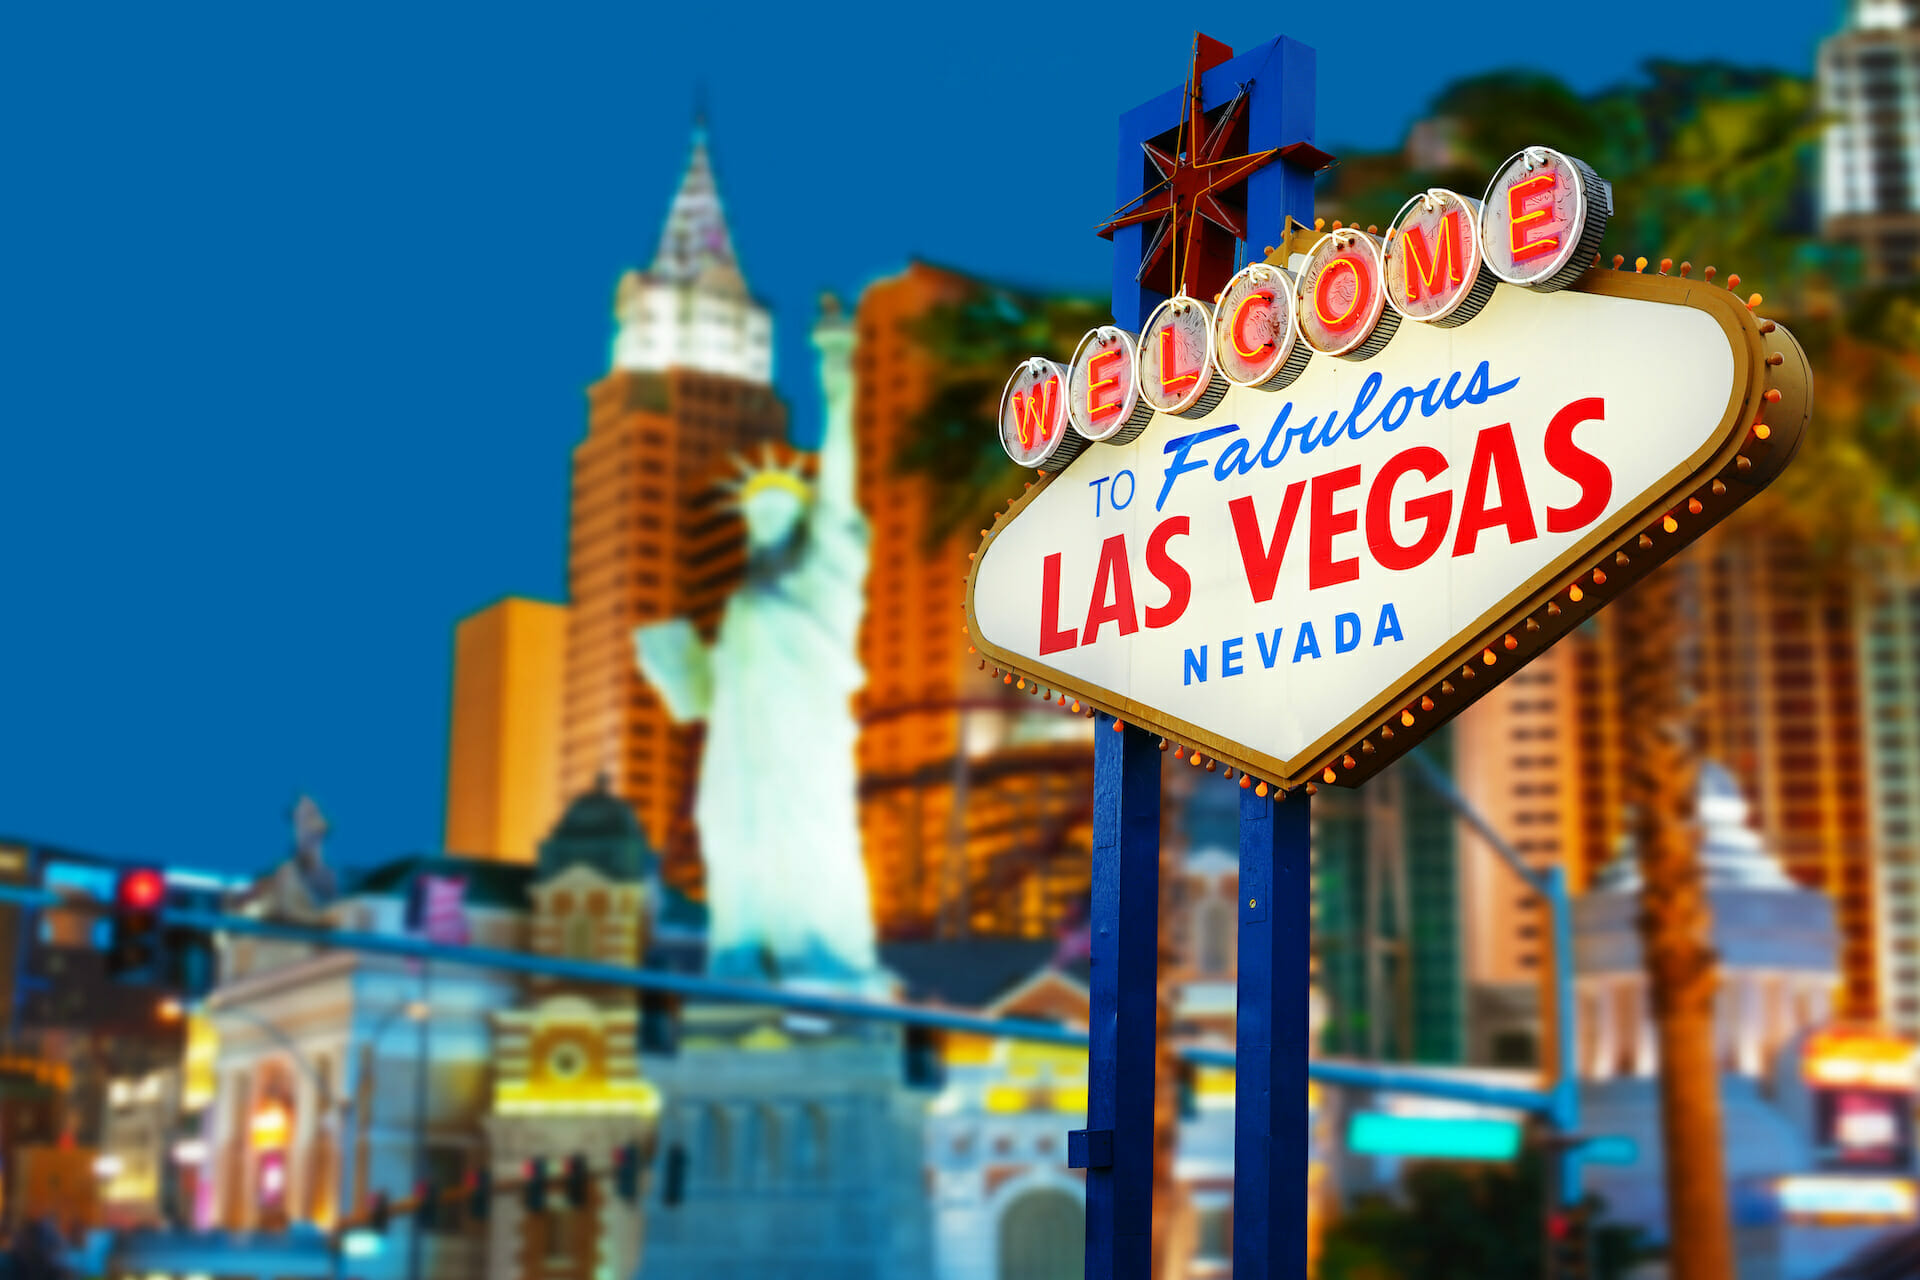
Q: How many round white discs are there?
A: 7